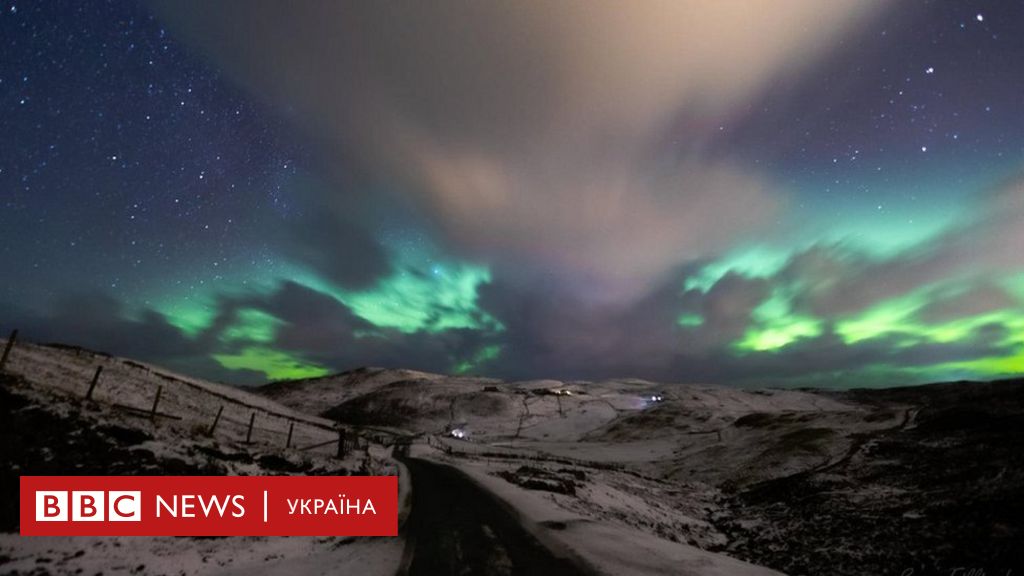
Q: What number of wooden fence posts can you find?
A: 7